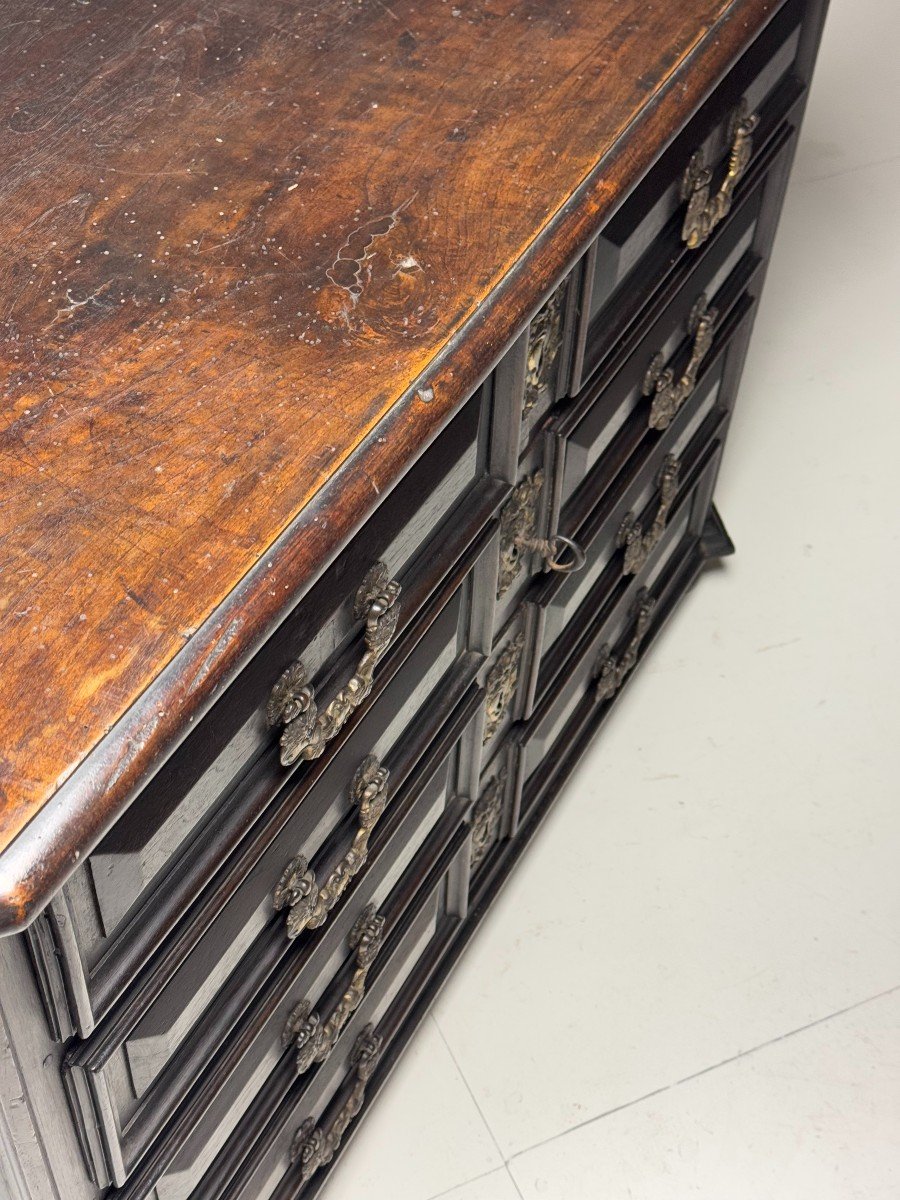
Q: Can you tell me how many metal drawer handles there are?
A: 8